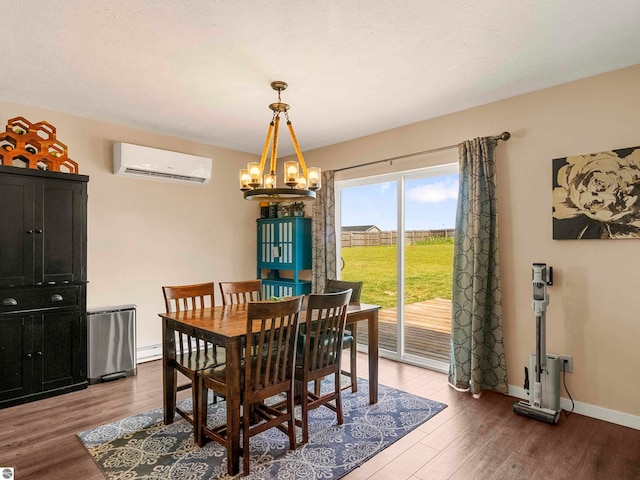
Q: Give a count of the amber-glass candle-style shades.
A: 6